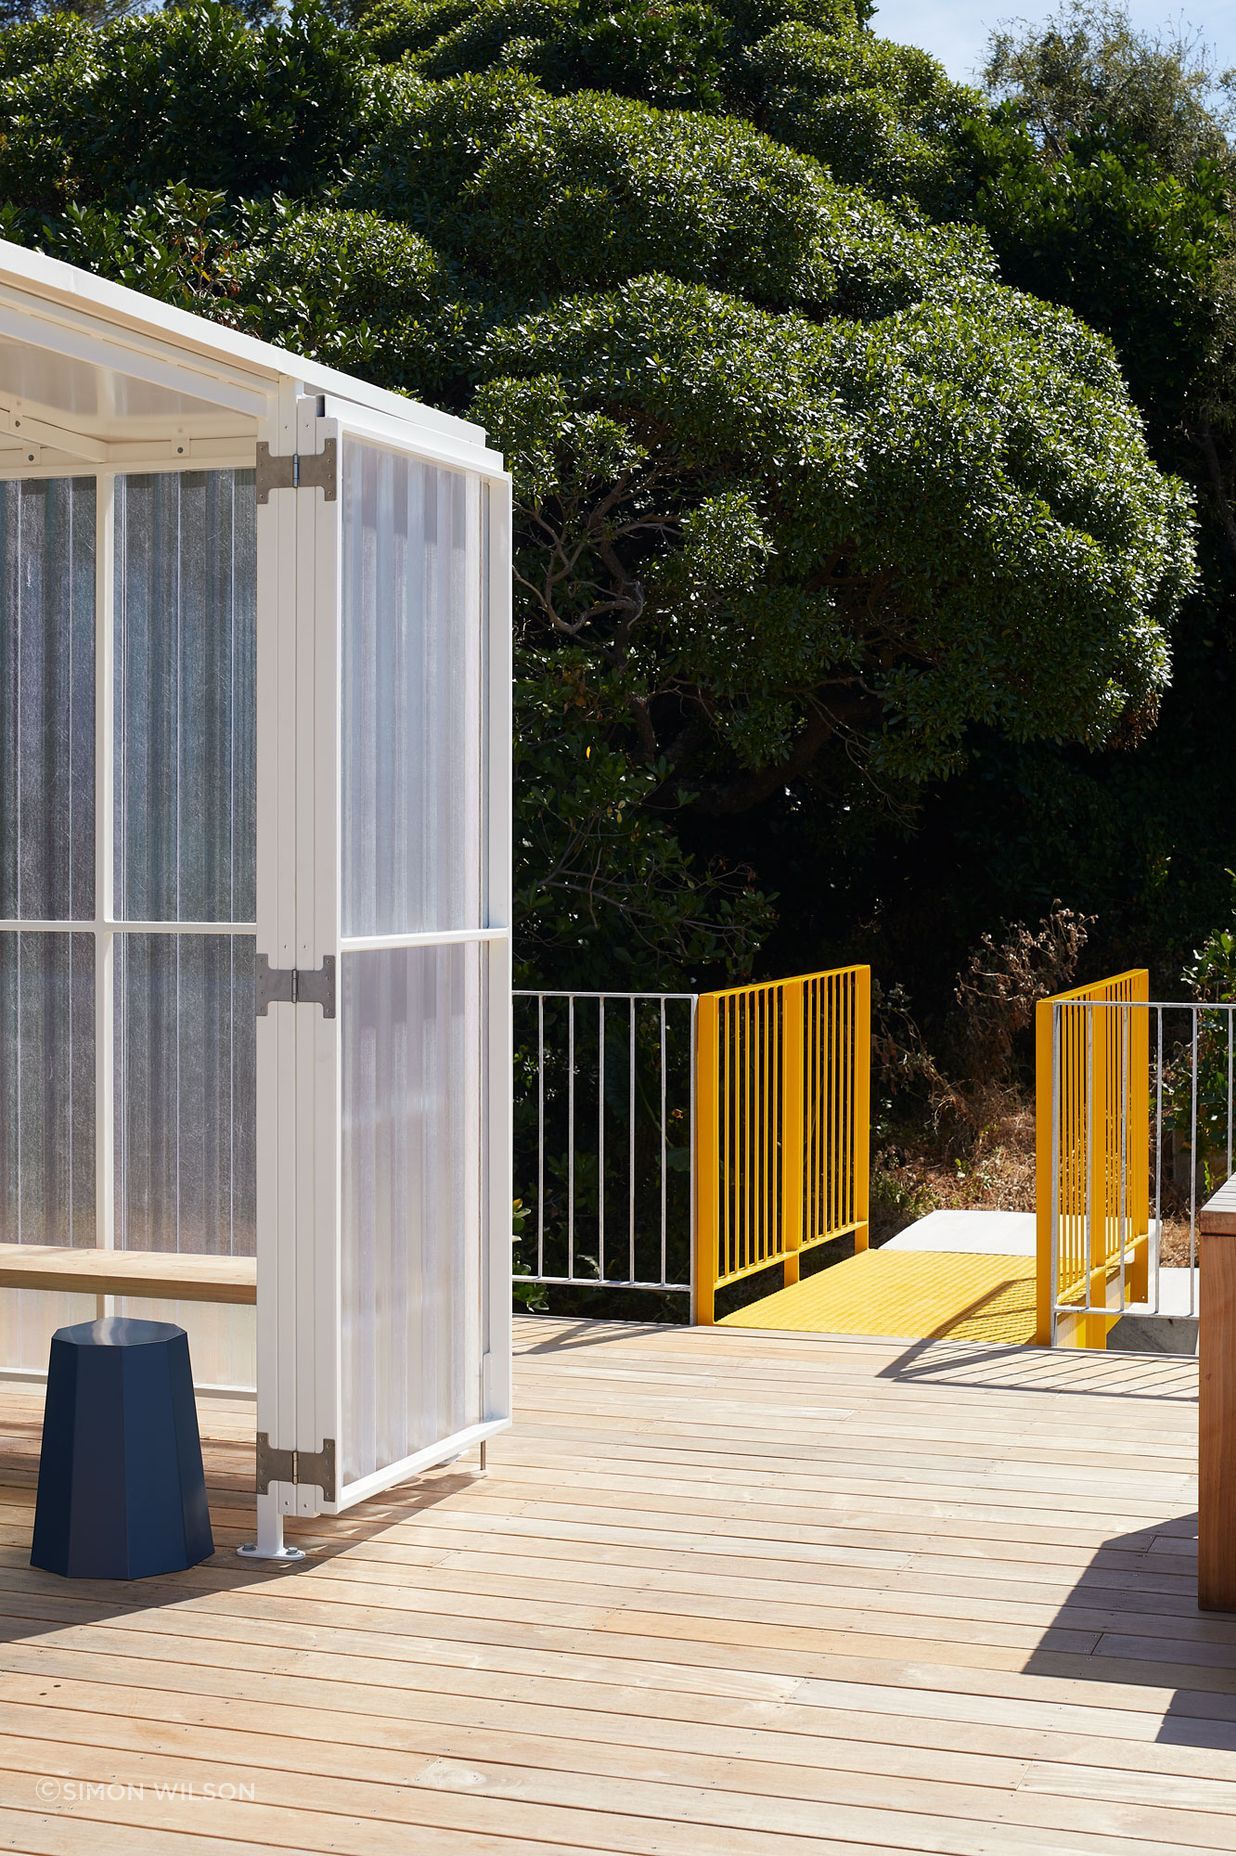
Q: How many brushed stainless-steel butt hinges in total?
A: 3